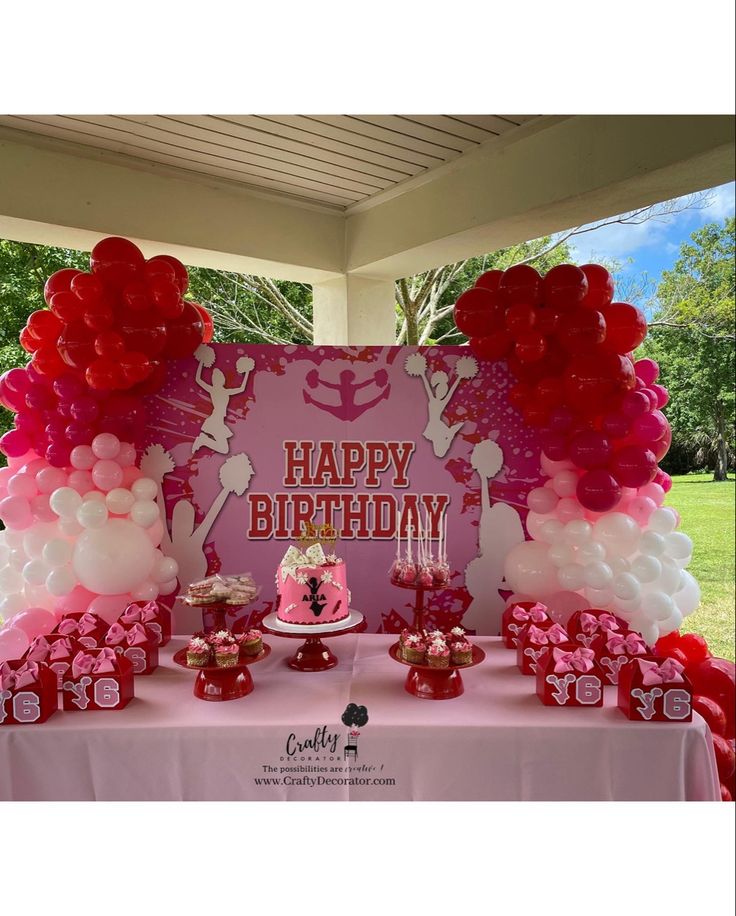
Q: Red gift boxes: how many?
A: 12